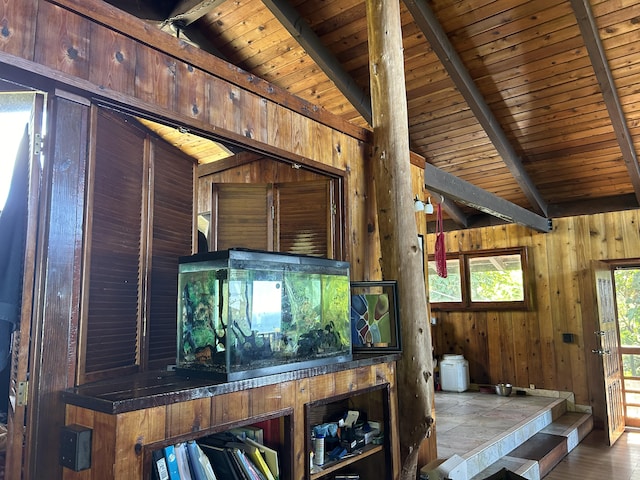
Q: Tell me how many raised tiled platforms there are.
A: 1